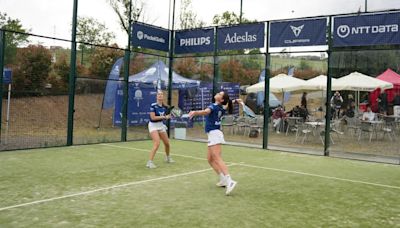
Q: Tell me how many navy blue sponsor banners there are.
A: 5